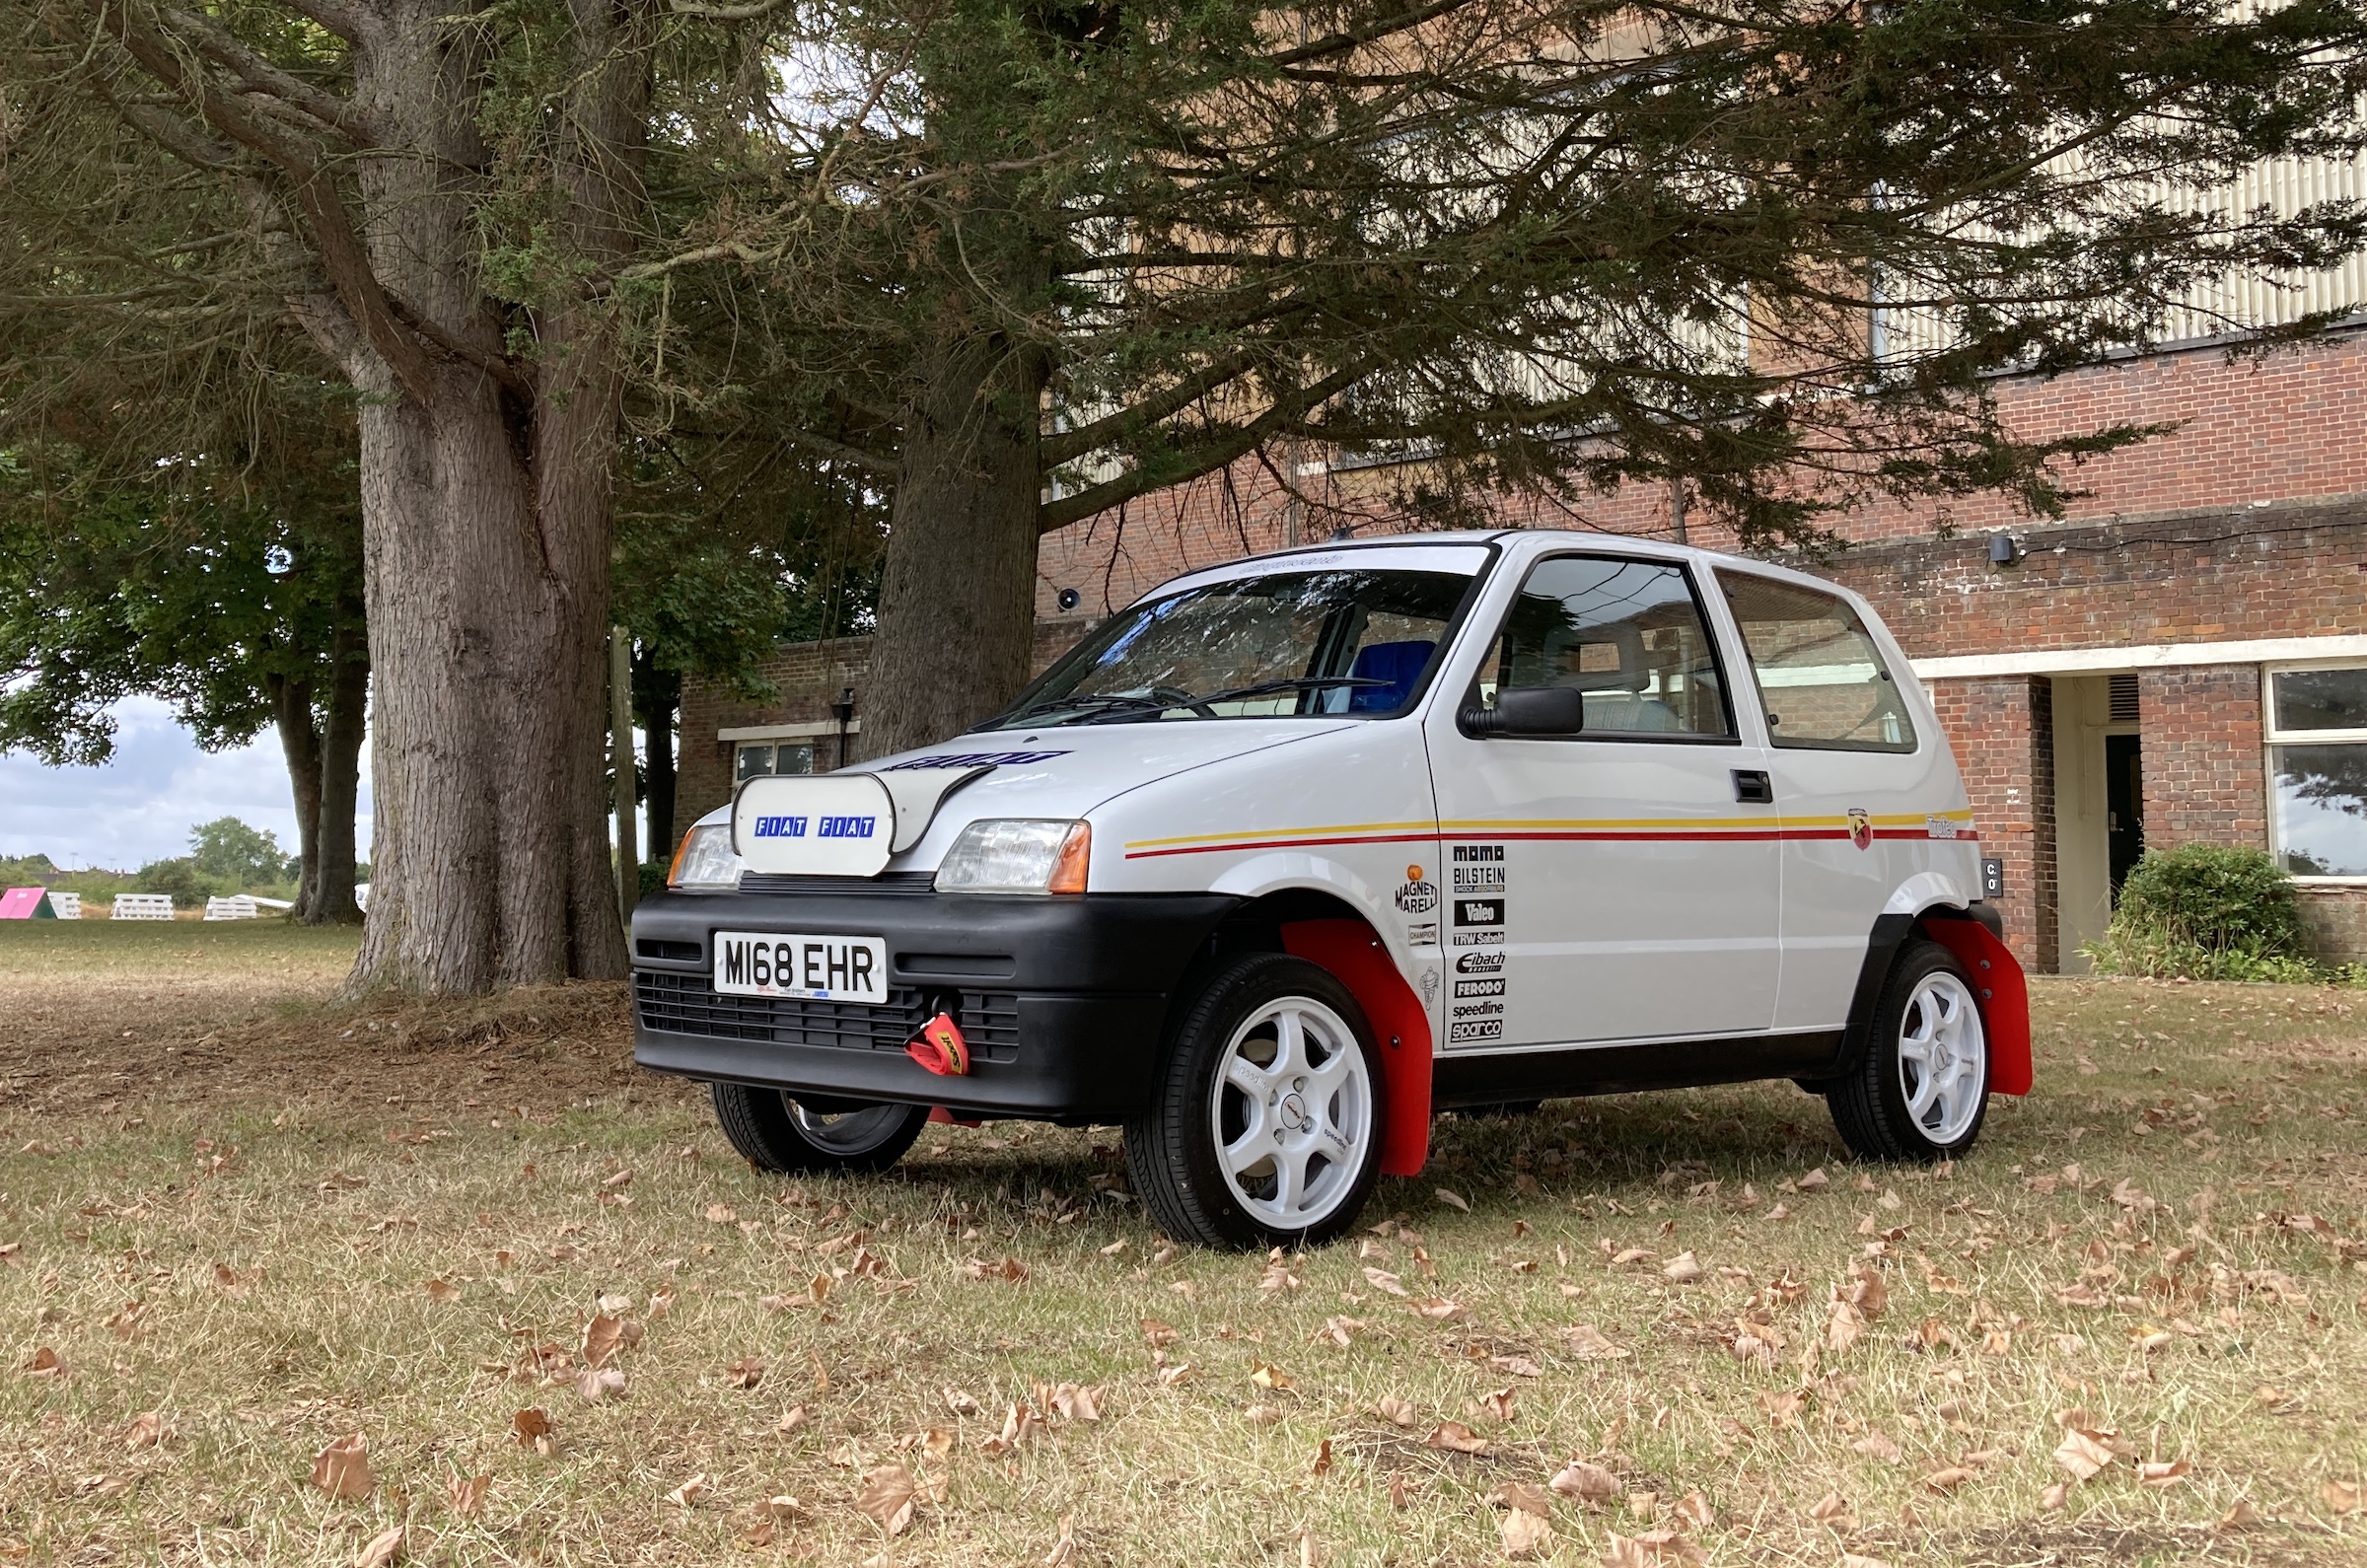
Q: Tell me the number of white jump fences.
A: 3